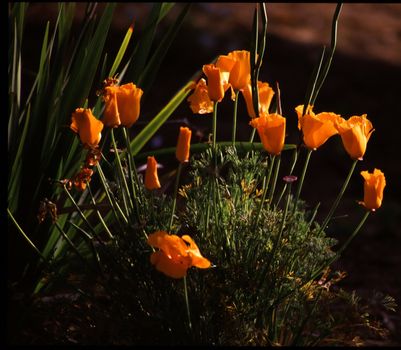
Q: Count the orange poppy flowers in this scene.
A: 14